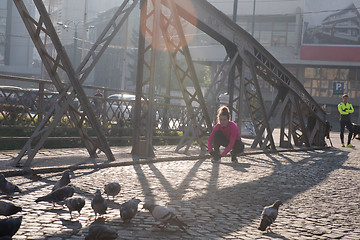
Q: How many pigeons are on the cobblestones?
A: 12